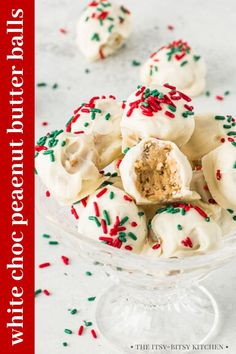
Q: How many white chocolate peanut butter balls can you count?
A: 10